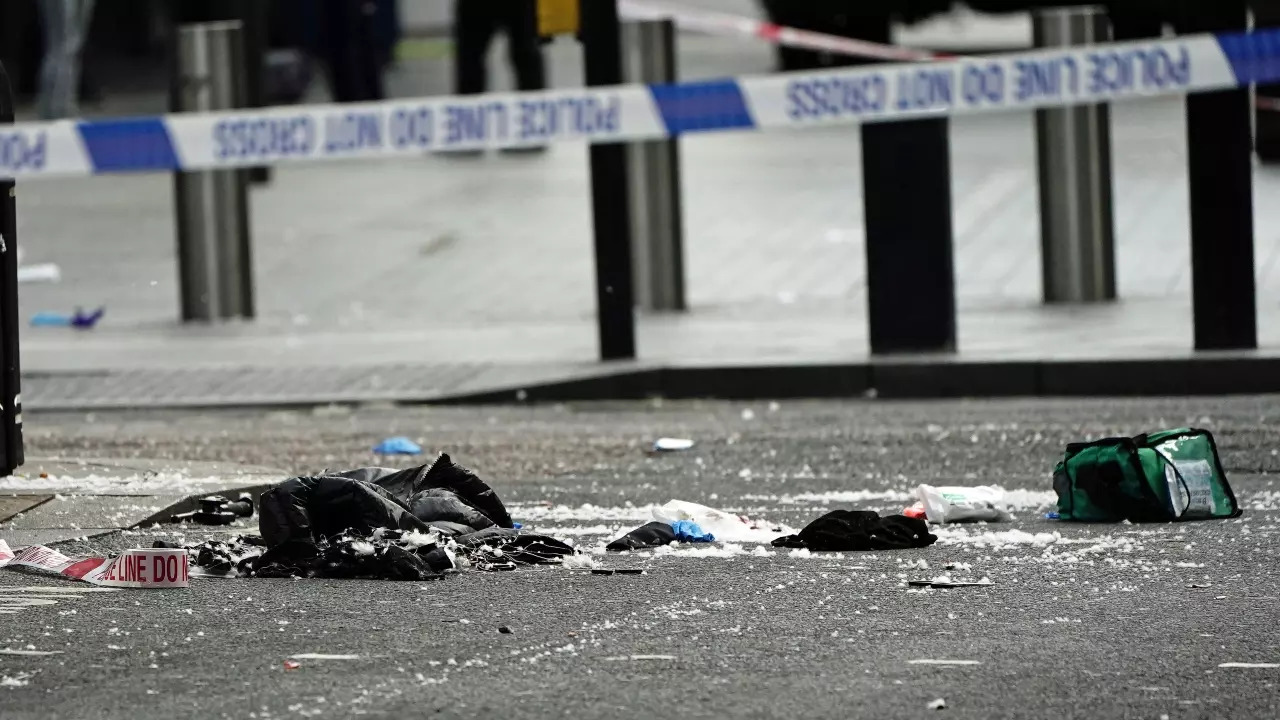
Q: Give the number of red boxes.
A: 0